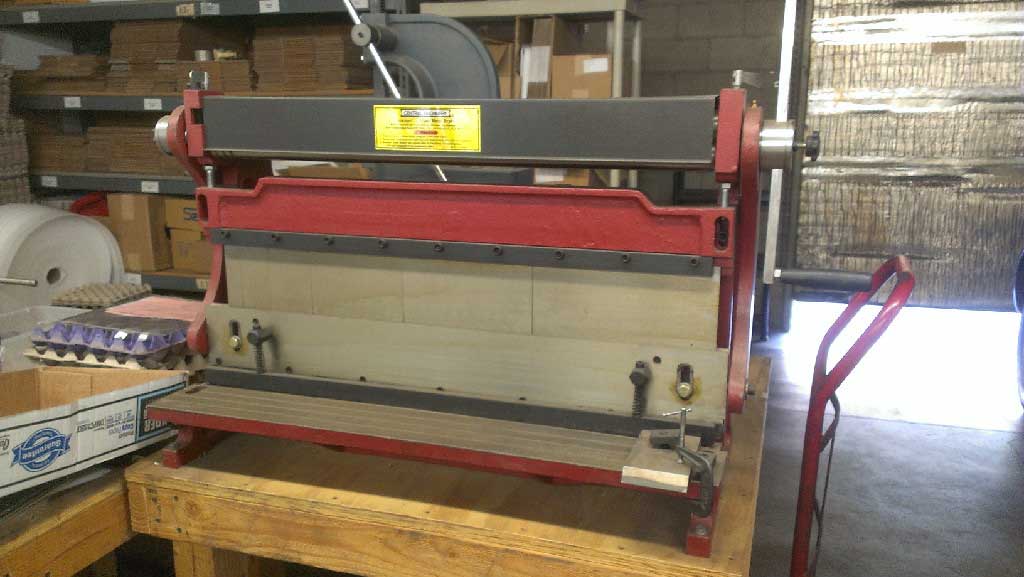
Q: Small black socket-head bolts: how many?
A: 9